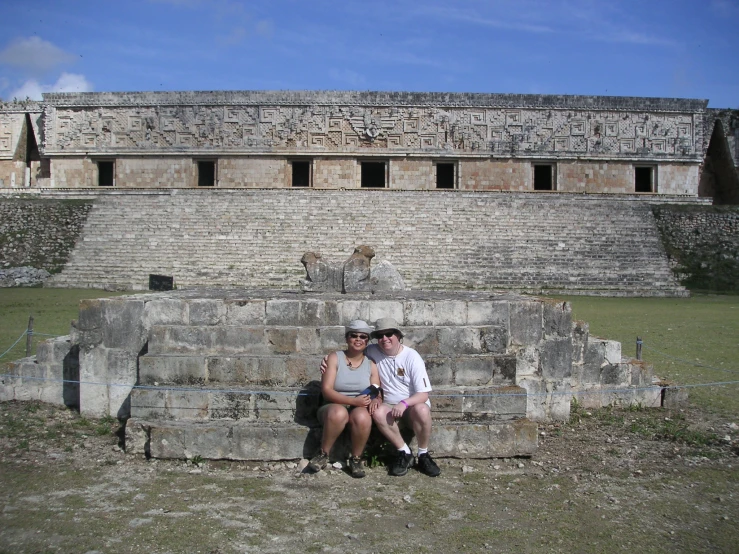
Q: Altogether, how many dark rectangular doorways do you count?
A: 7